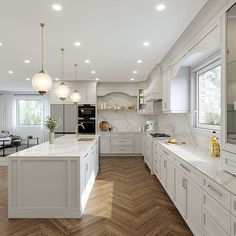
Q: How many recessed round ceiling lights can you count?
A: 15